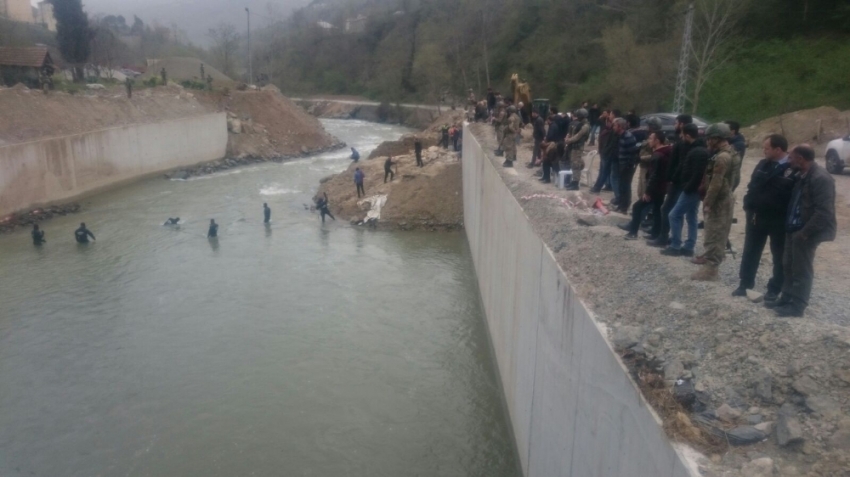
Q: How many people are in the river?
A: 6